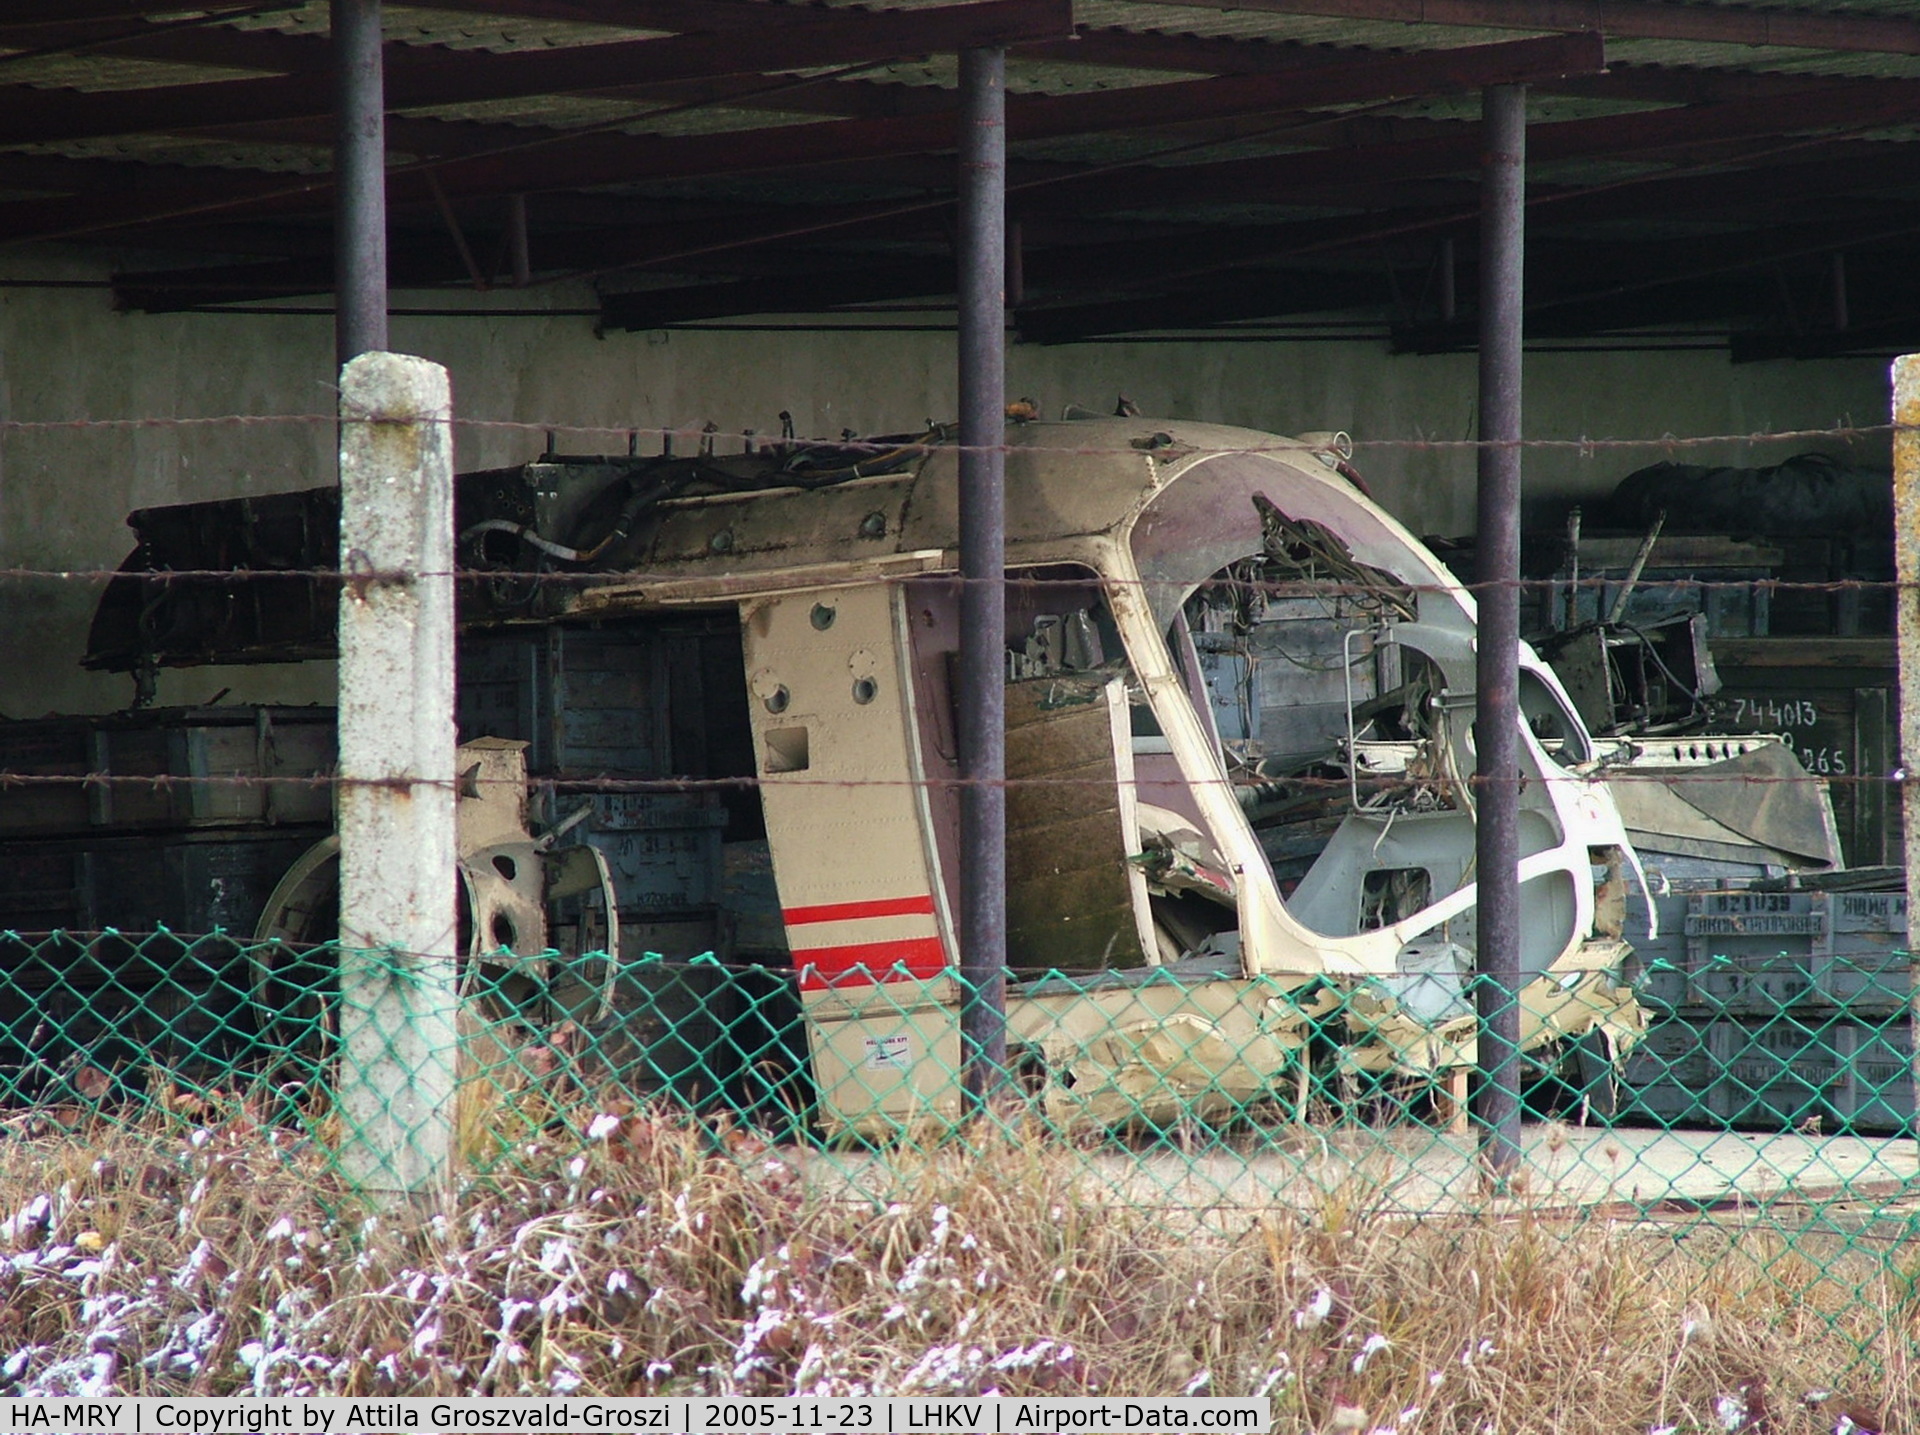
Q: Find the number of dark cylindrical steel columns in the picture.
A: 3